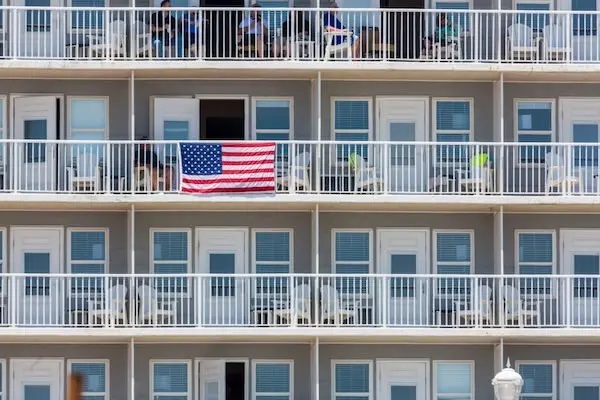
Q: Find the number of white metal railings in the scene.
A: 3